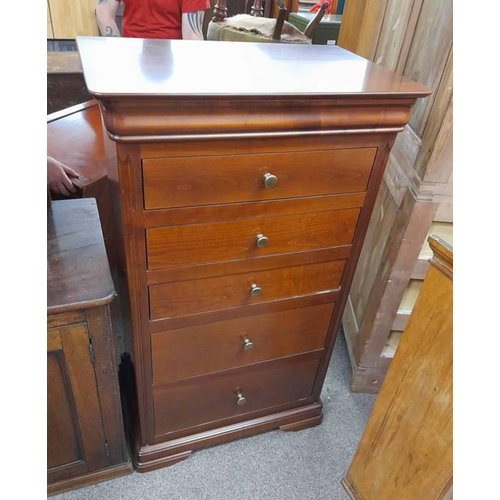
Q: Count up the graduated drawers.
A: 5